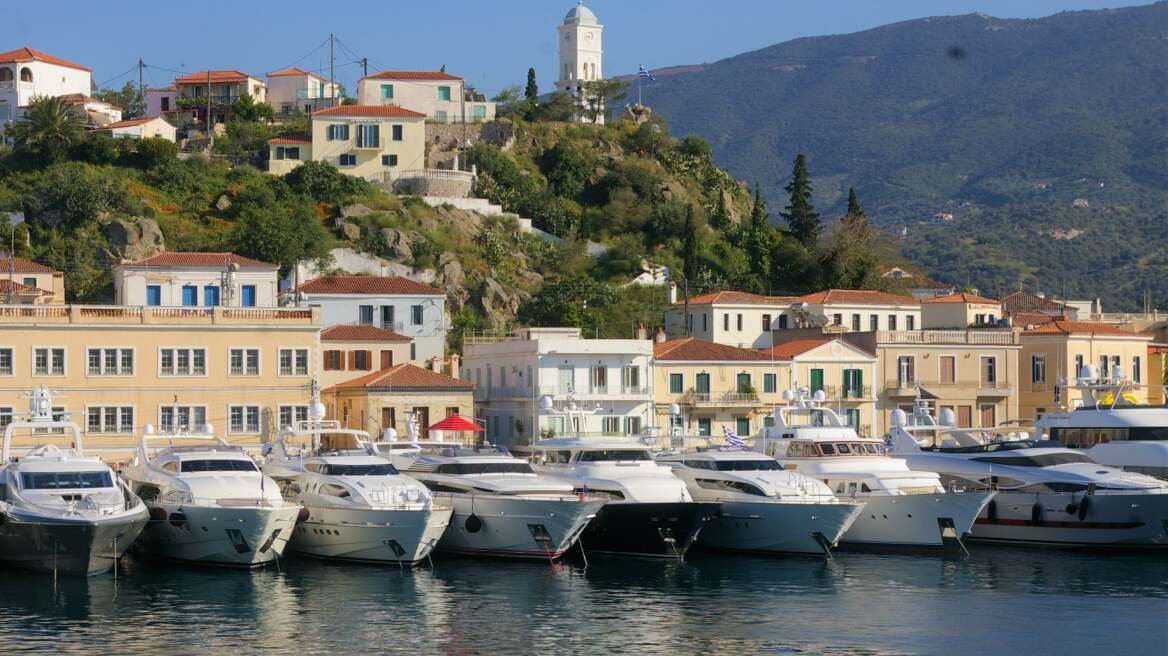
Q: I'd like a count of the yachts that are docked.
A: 9